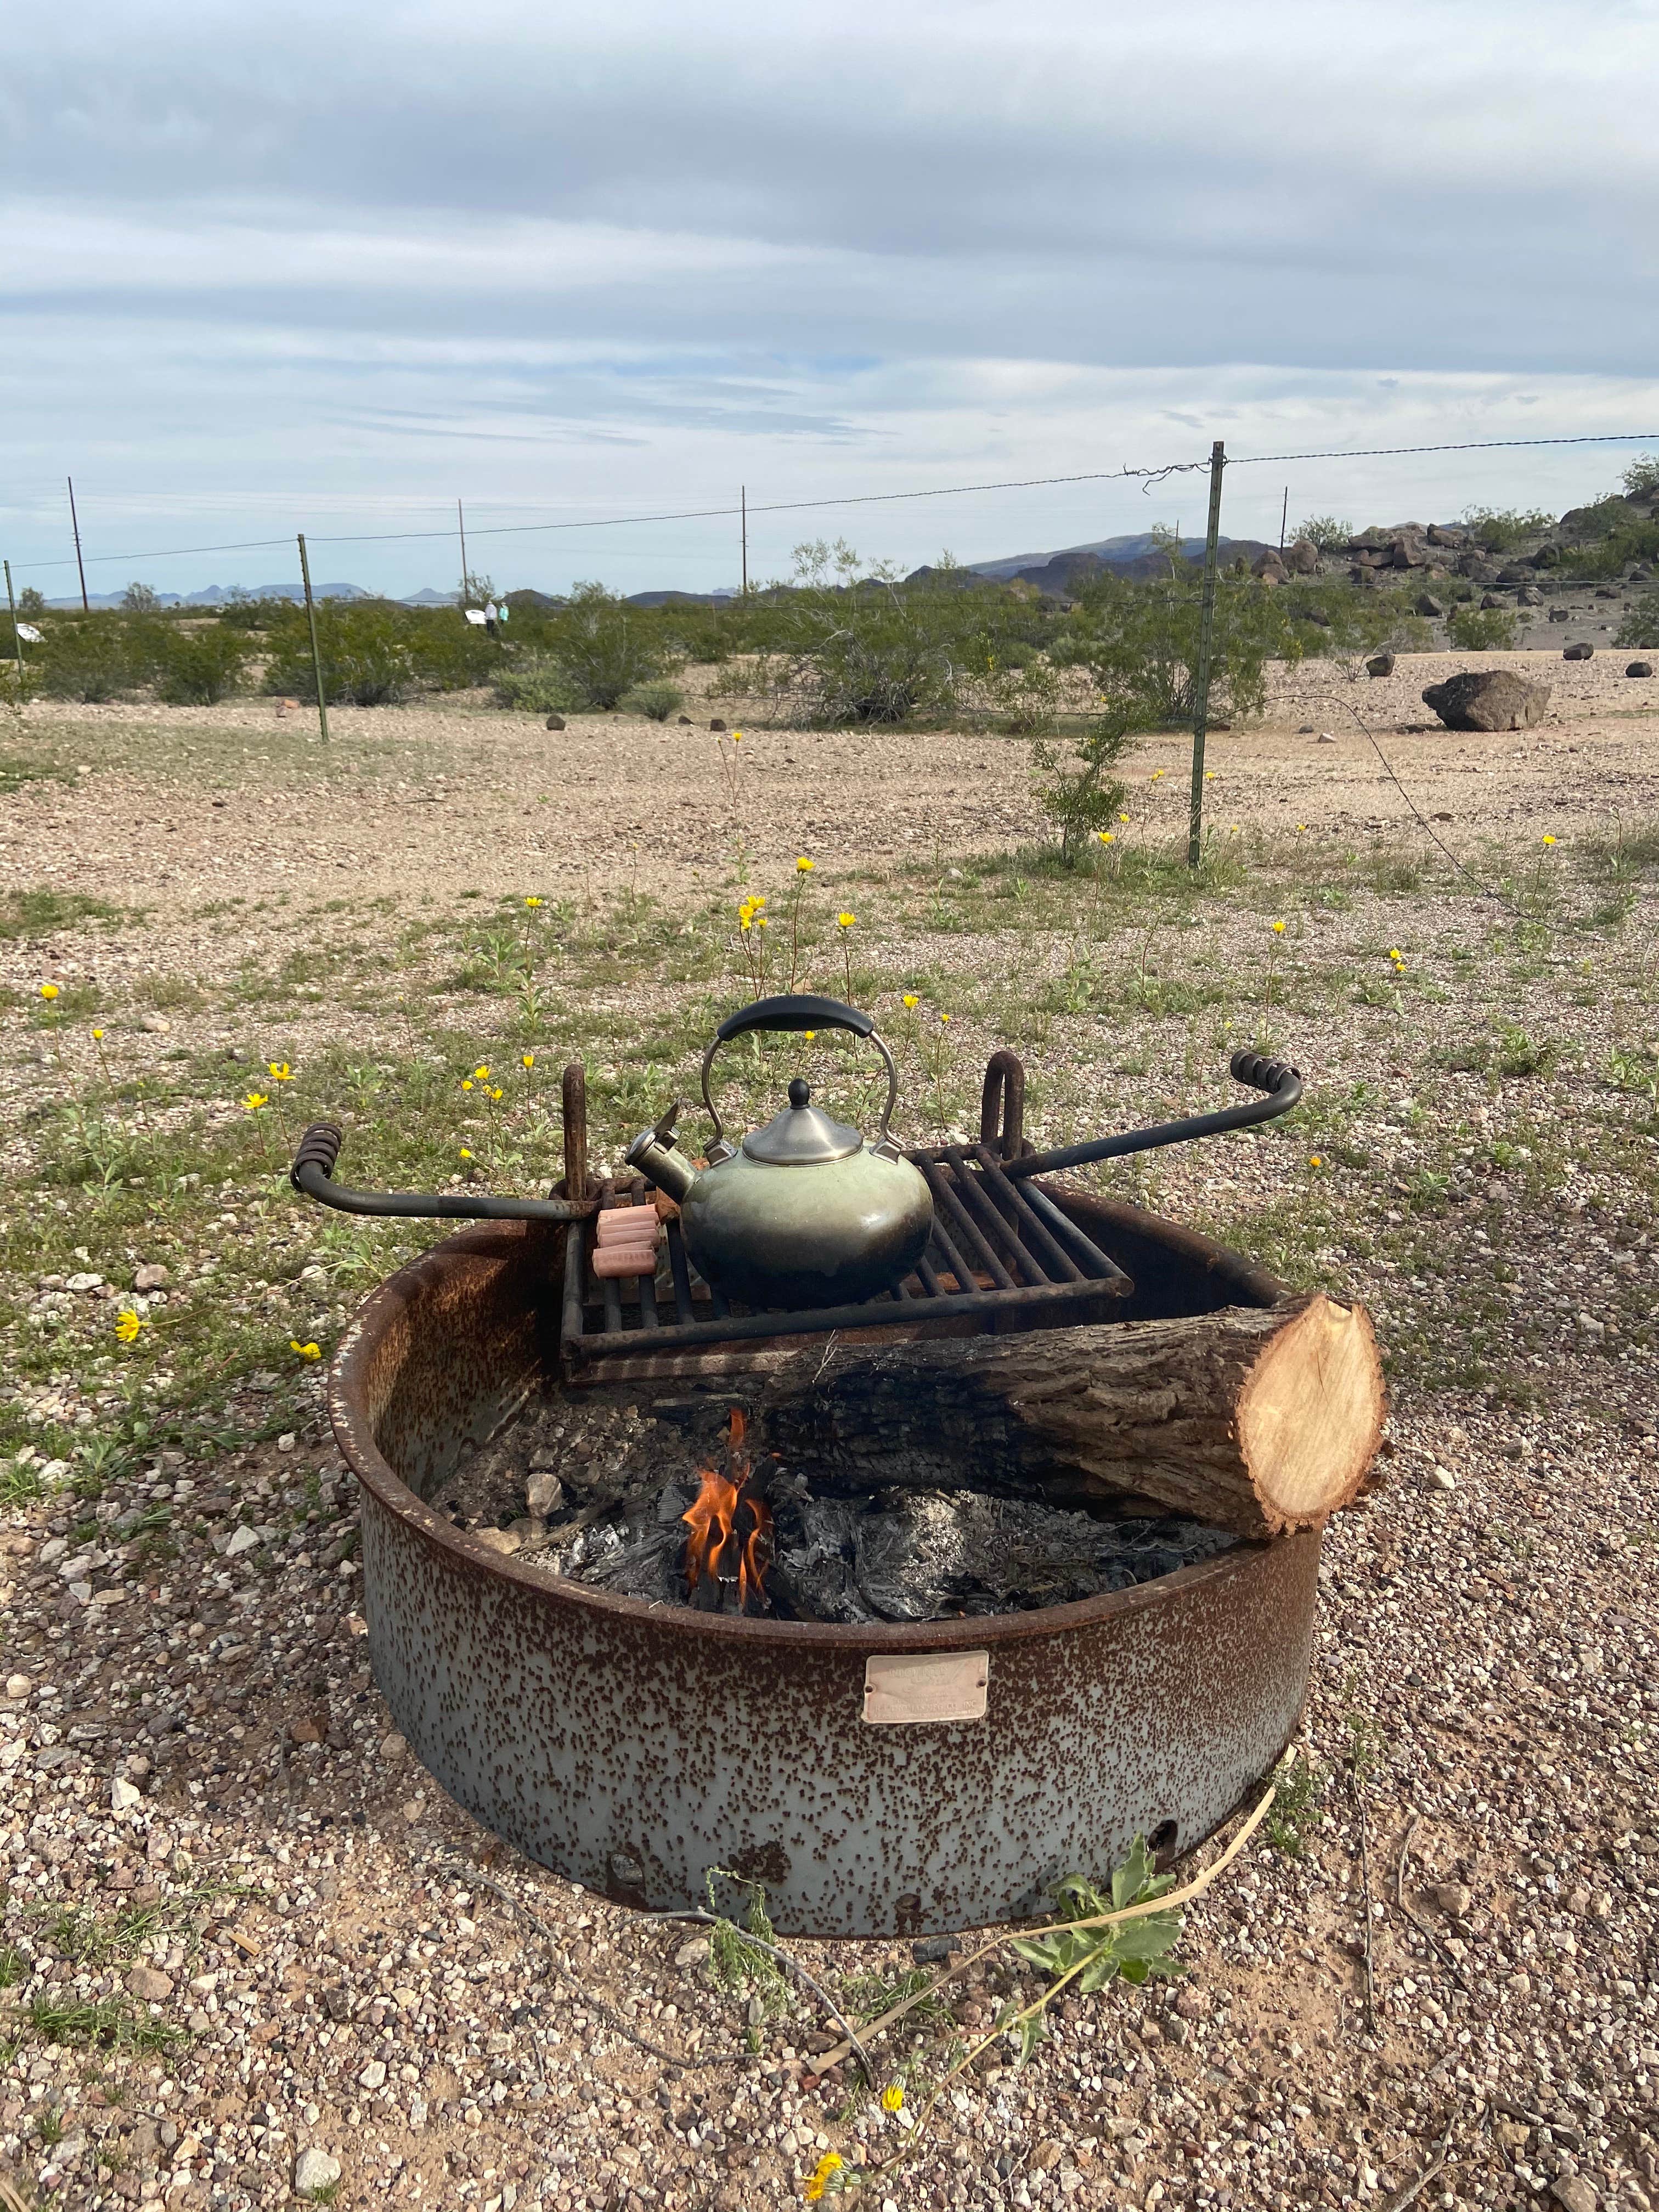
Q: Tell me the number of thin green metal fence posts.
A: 3